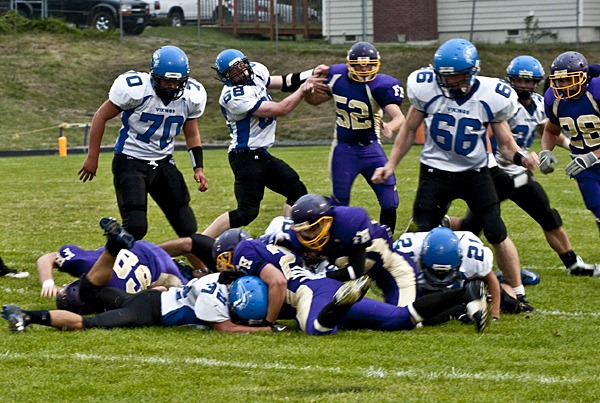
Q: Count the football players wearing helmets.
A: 11